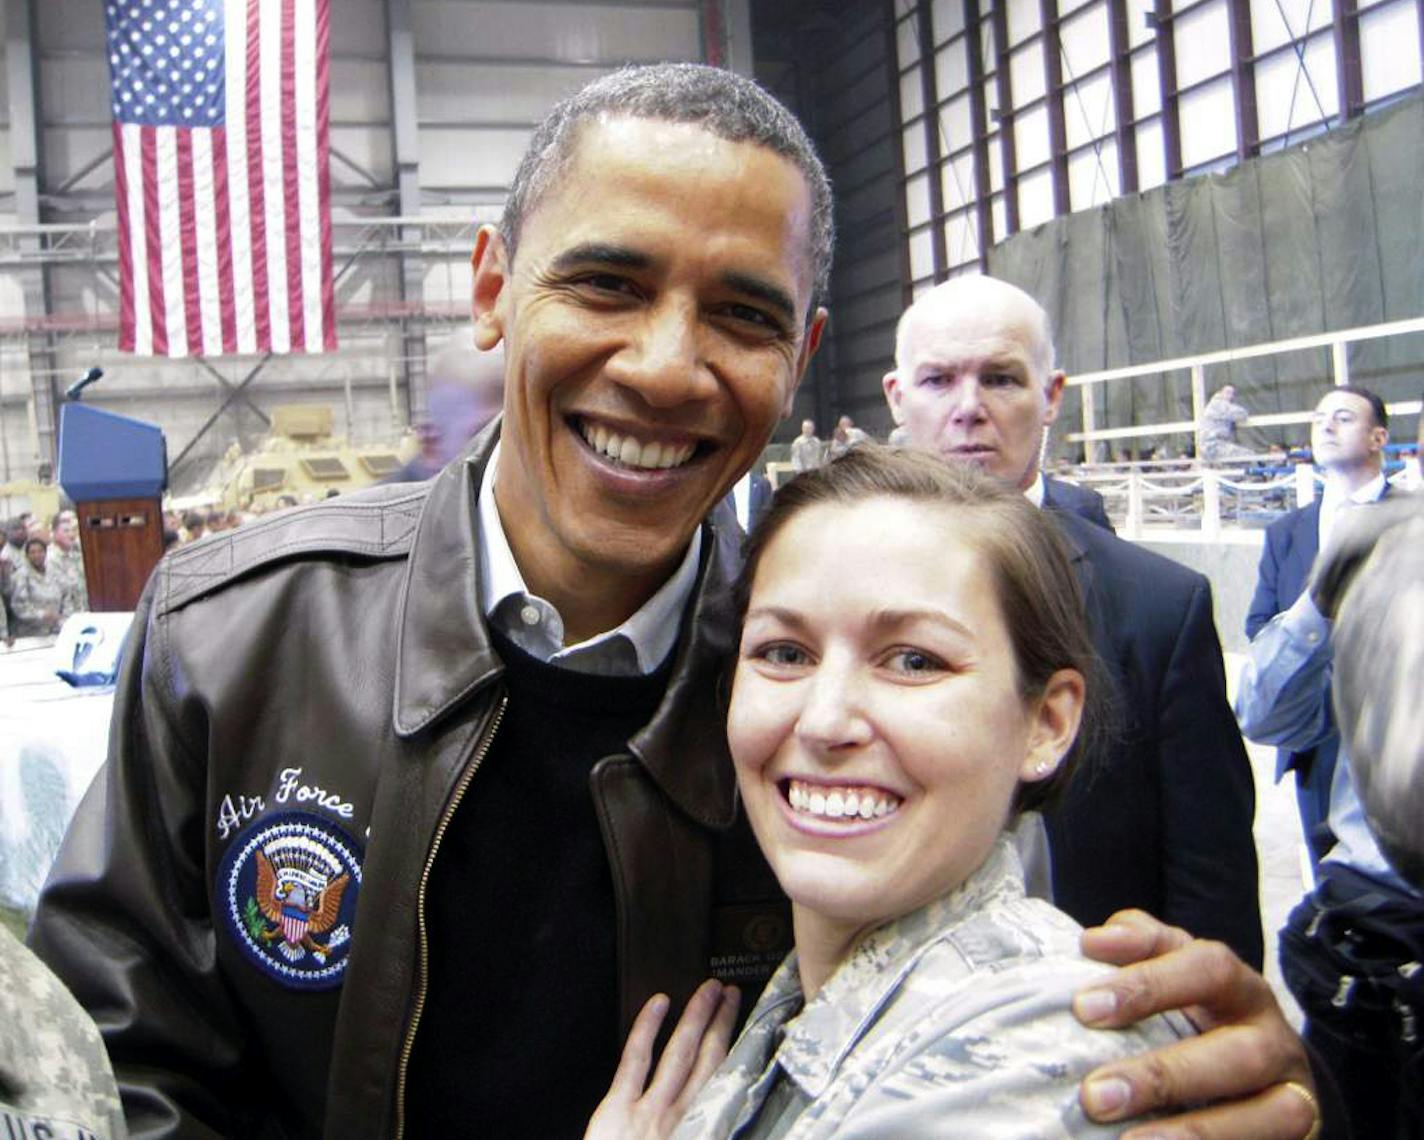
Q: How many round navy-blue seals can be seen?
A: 1